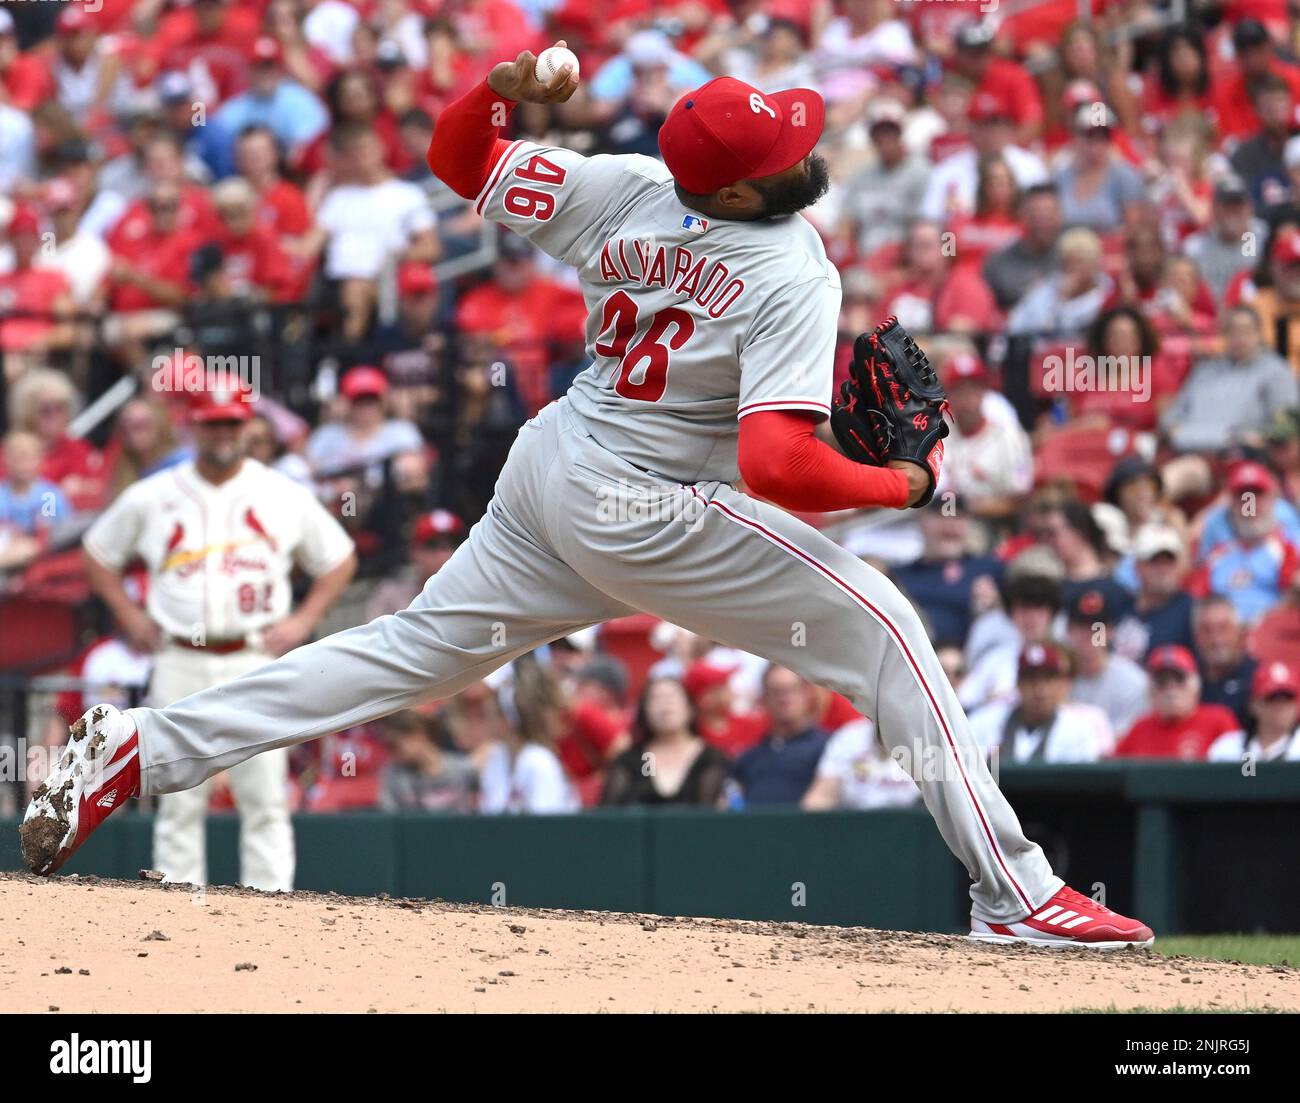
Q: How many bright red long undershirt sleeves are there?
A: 2